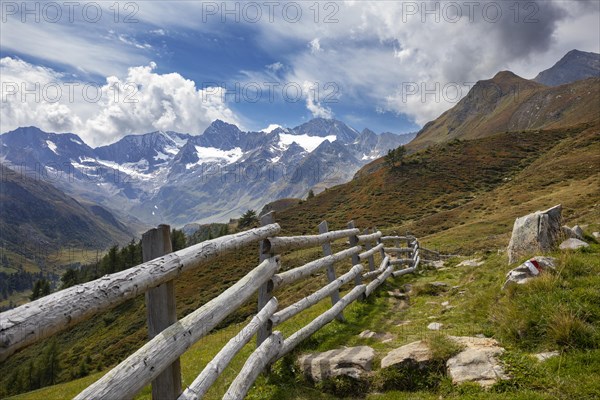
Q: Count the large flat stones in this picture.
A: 3